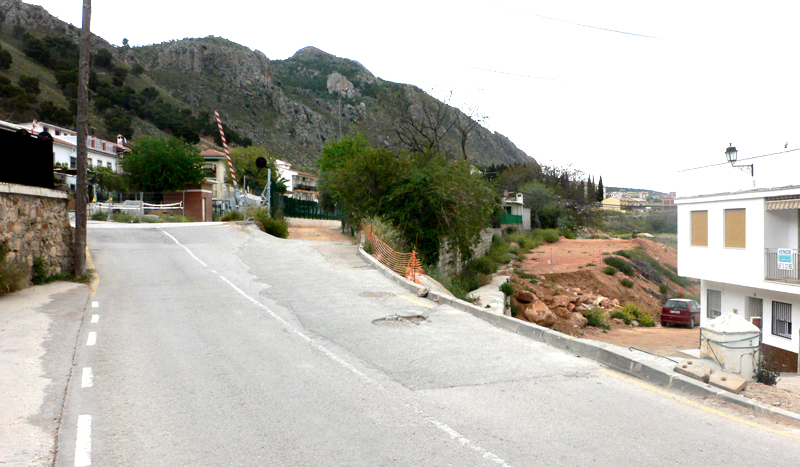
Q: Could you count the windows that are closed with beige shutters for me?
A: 2